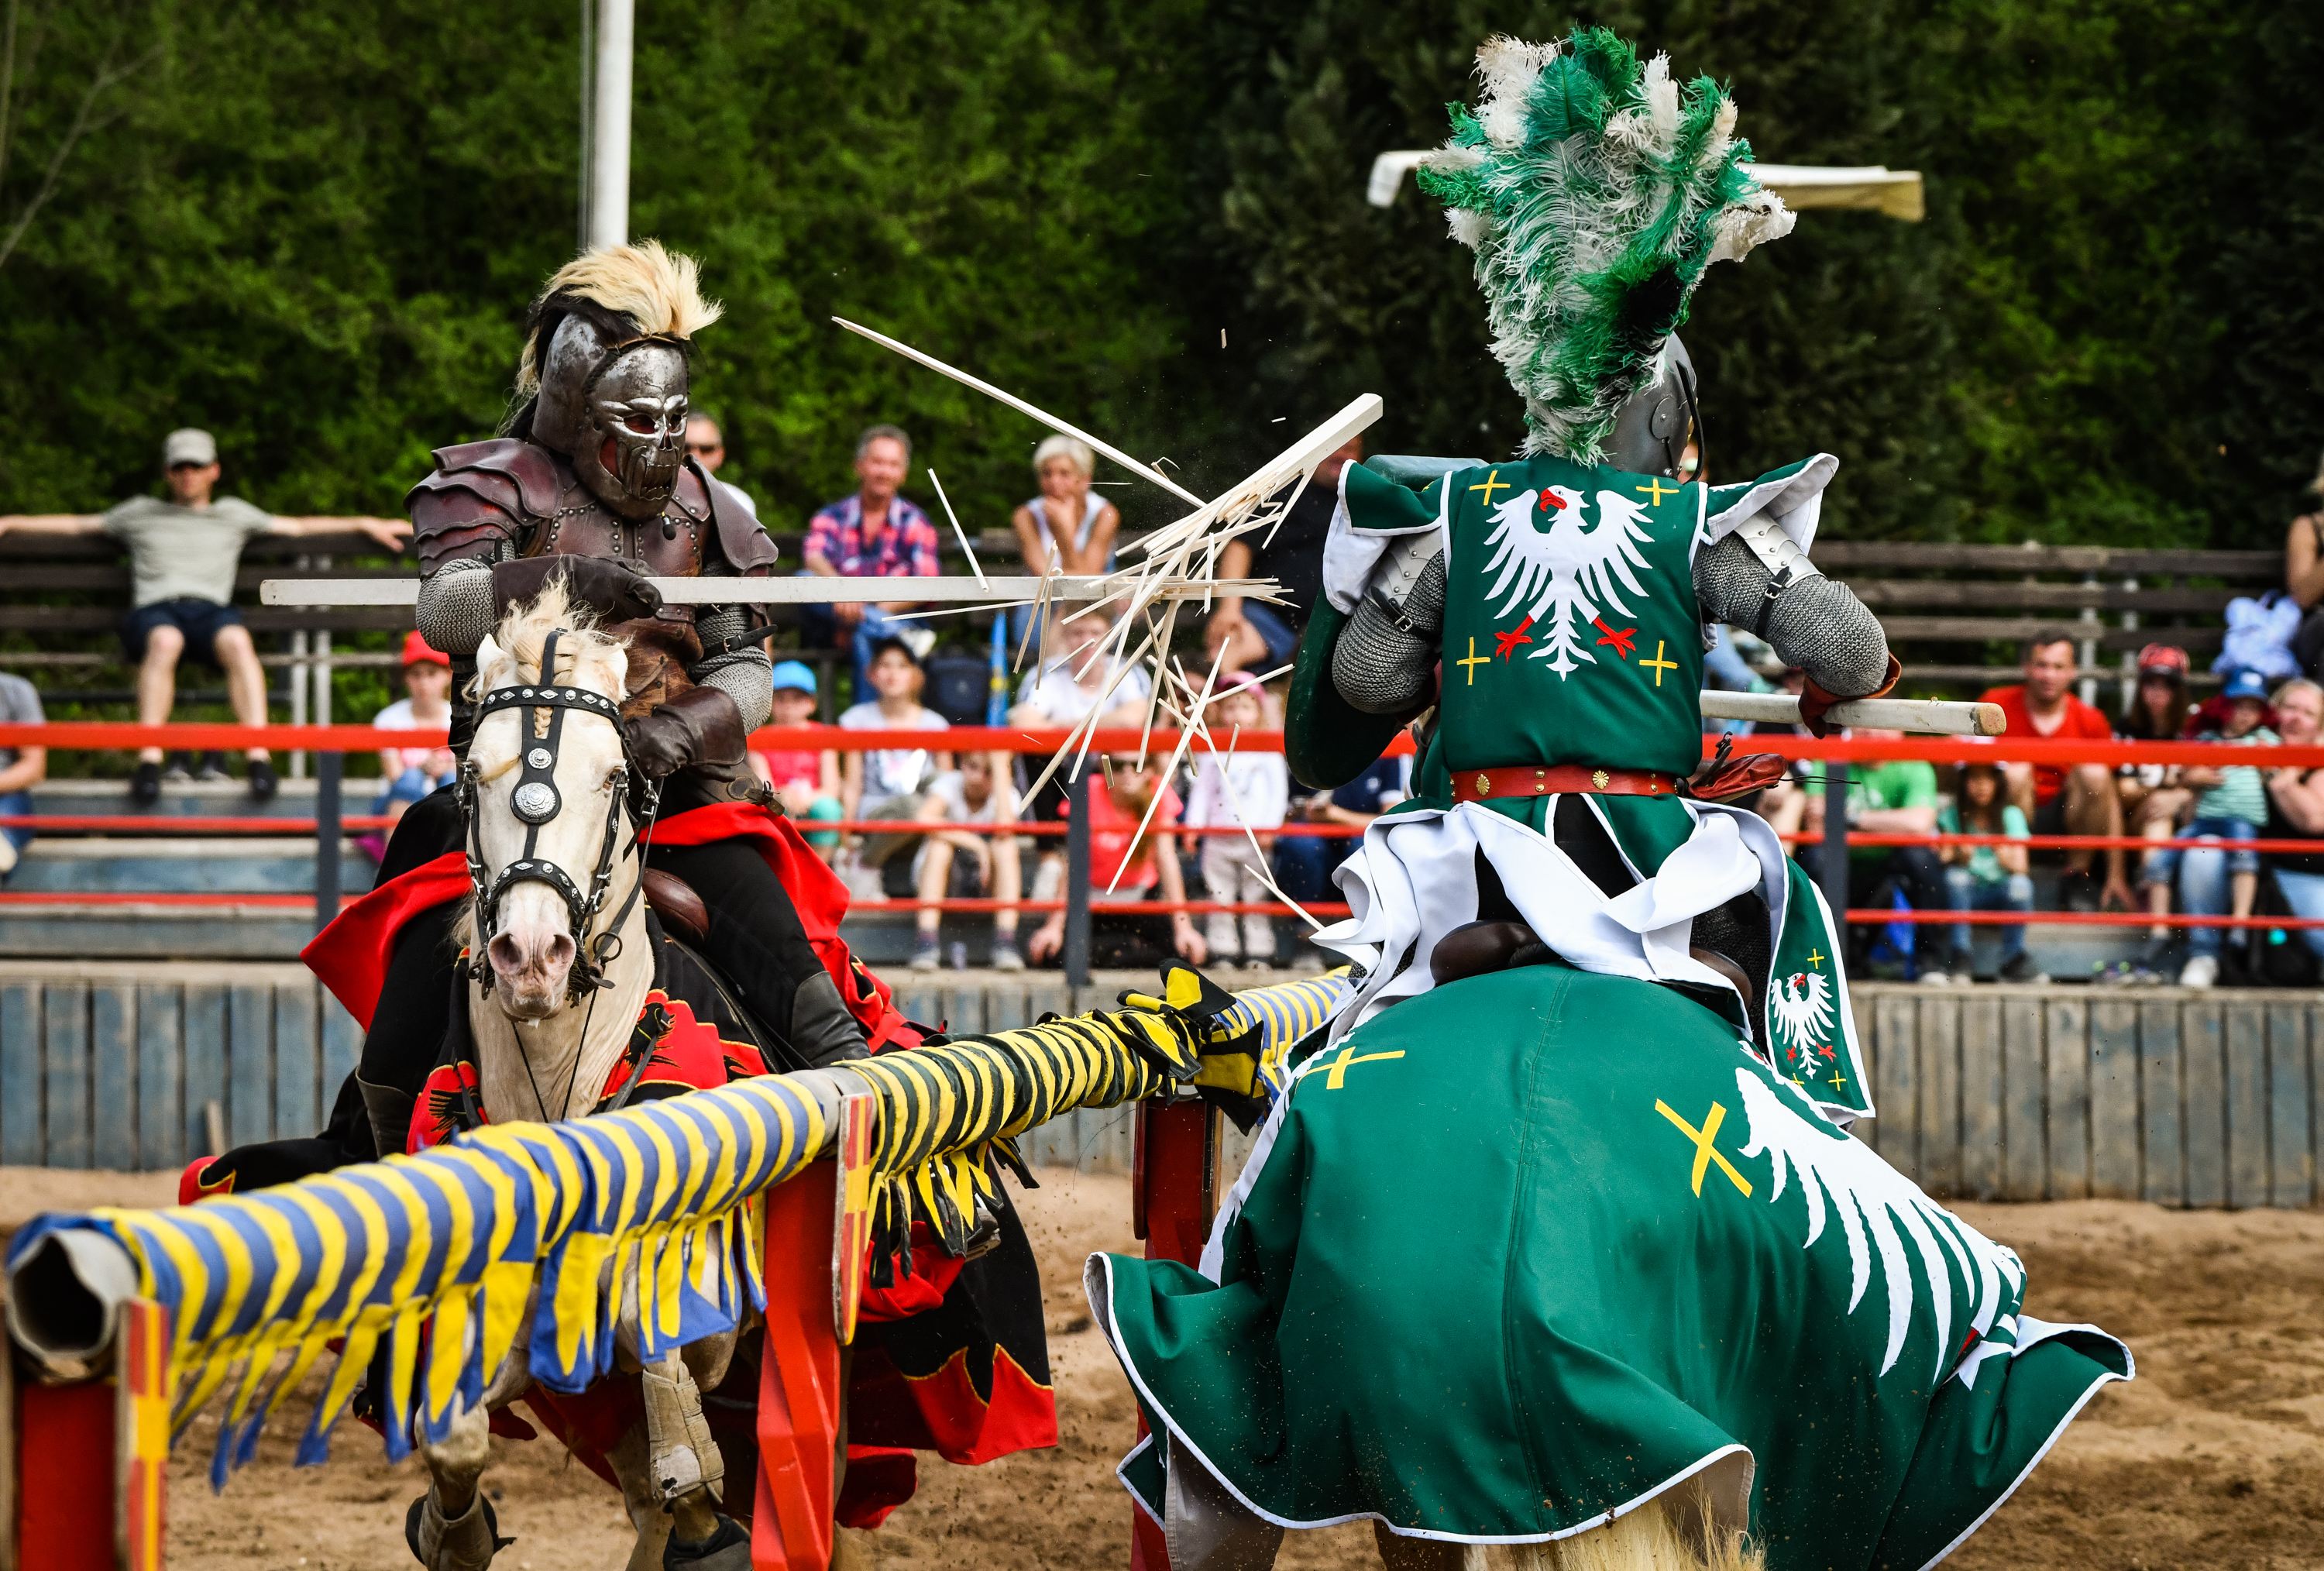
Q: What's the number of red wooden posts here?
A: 3